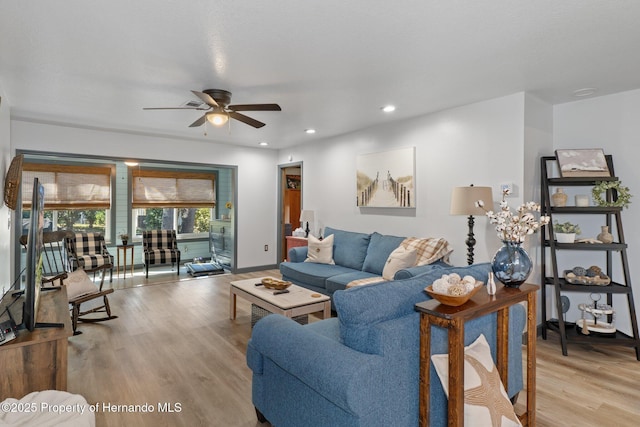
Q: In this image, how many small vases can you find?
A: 3